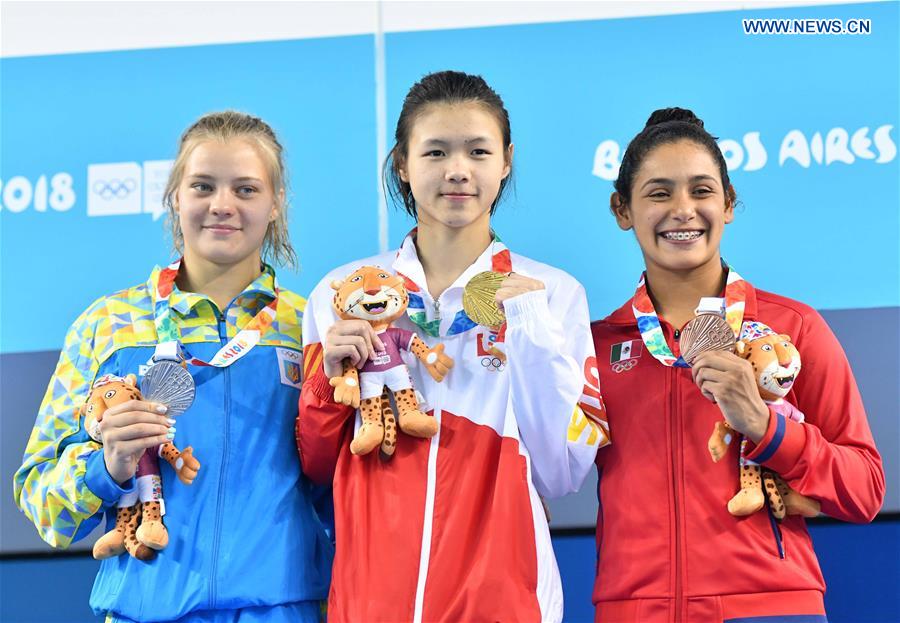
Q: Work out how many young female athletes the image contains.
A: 3